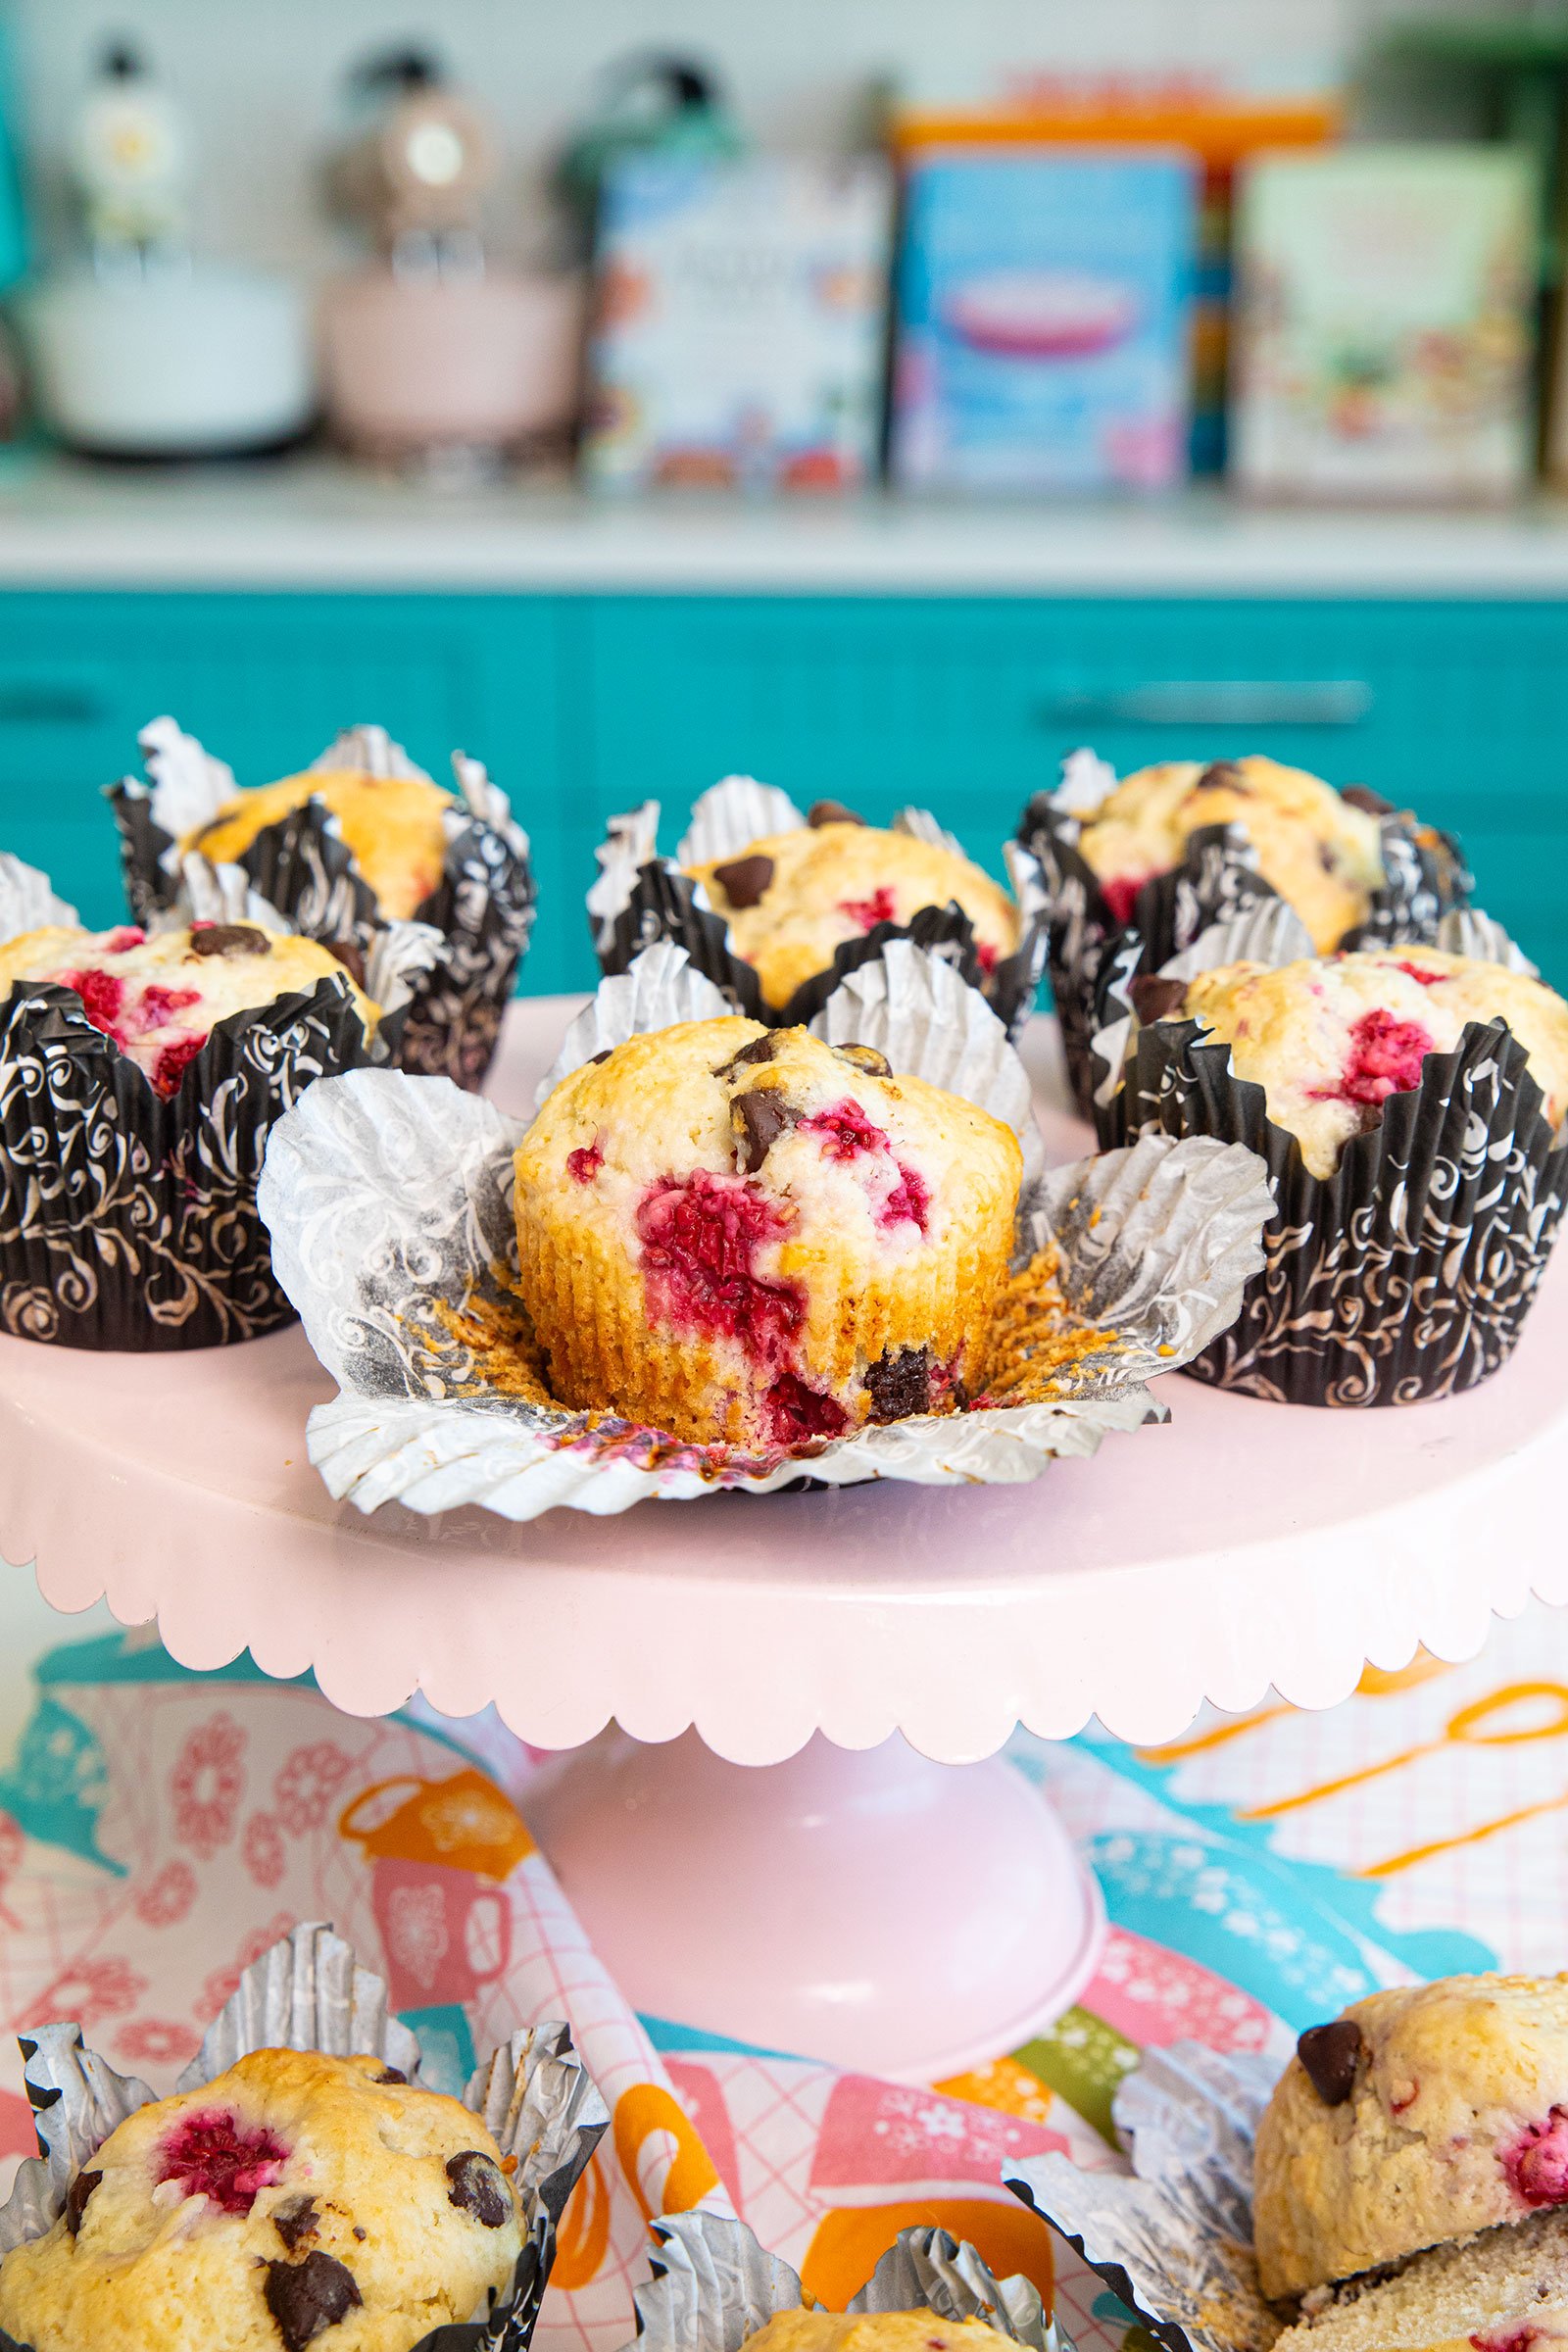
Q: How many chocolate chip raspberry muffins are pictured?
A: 9